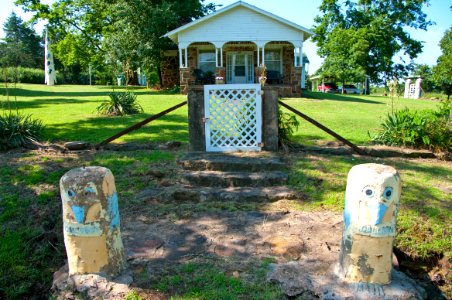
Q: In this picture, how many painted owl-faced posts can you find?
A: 2